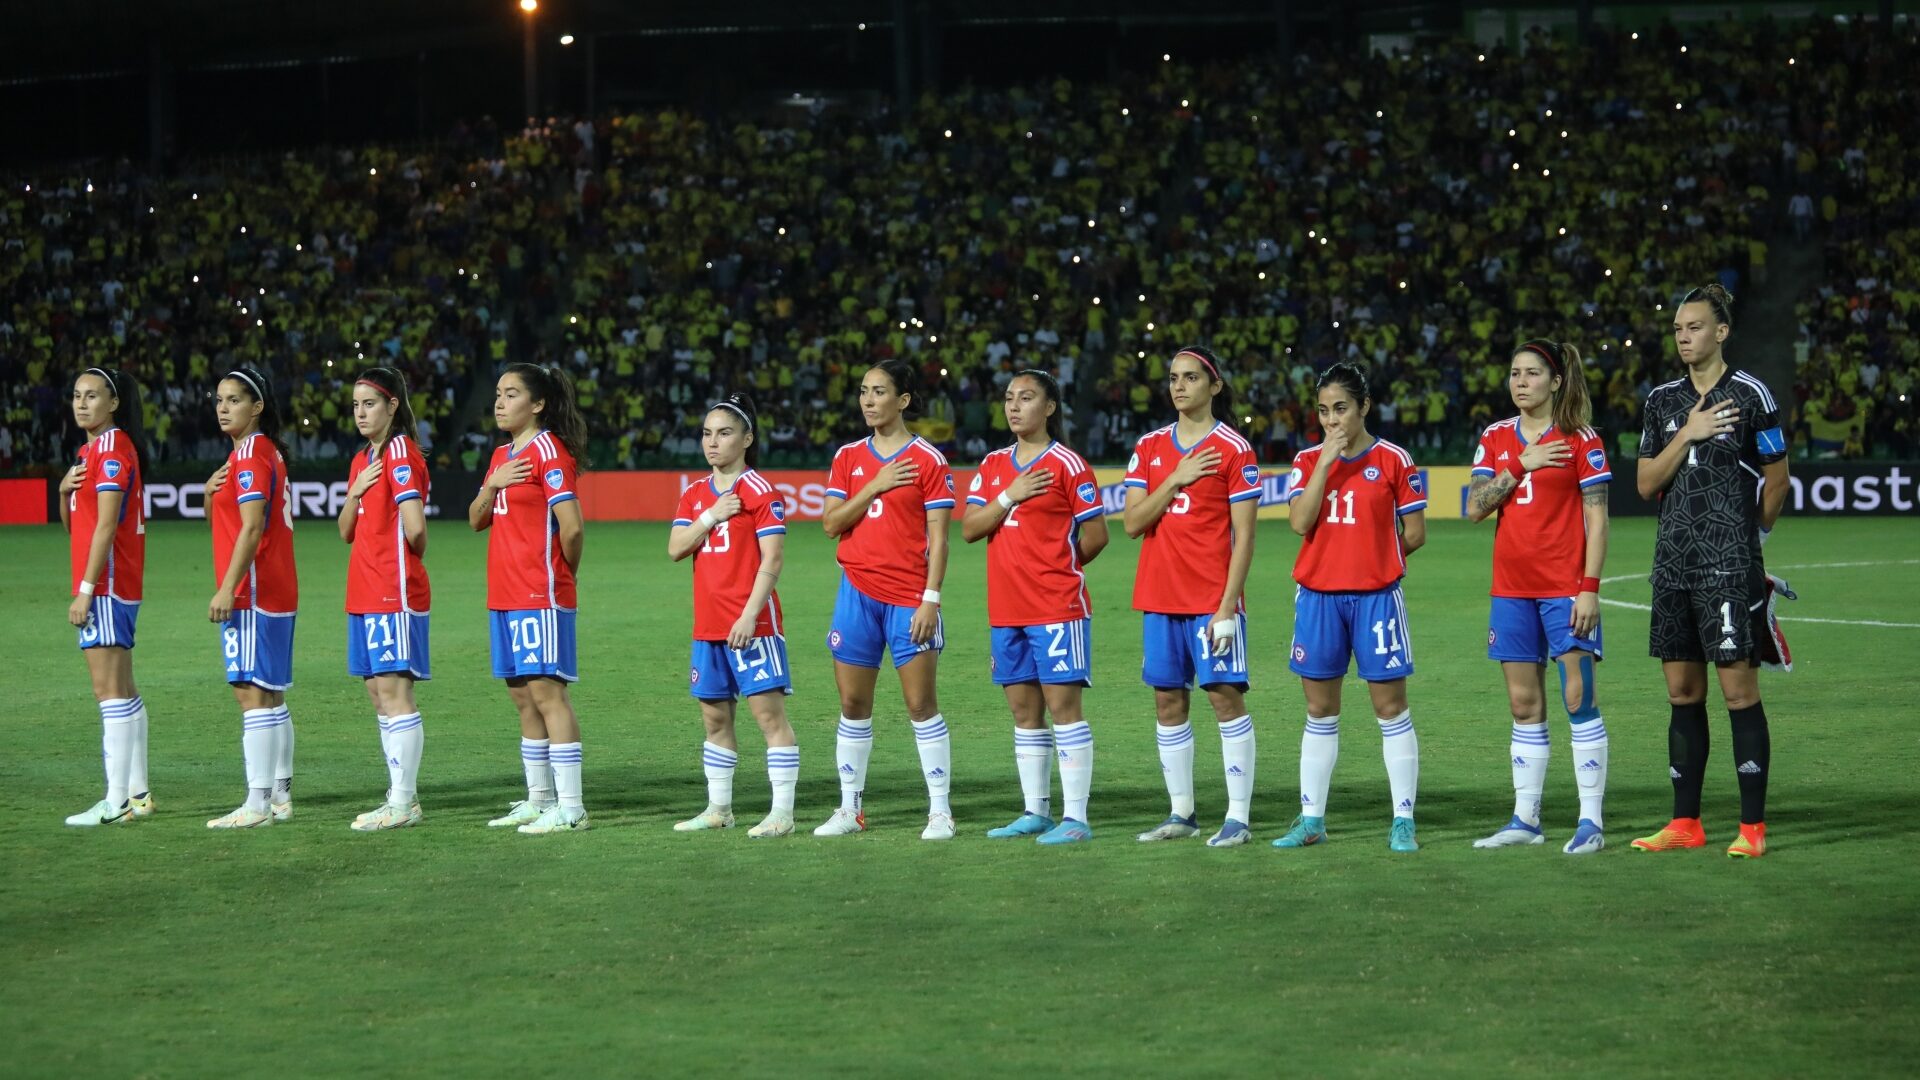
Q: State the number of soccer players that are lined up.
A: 11